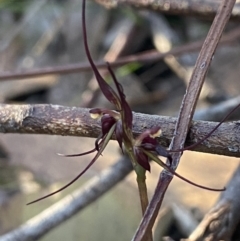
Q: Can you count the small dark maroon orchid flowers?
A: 2